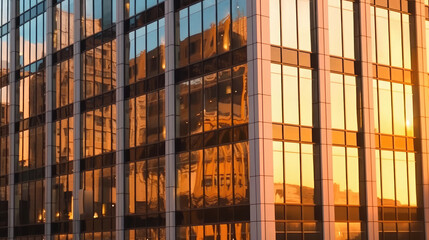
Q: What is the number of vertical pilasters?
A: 9